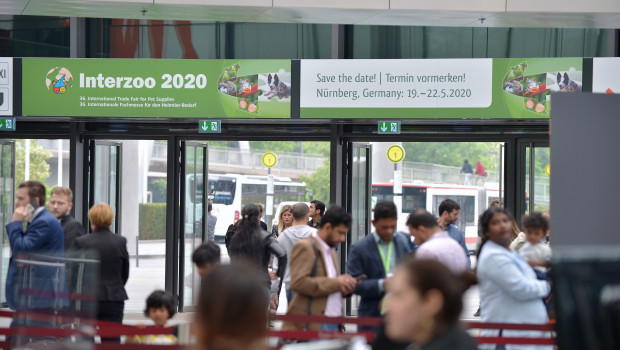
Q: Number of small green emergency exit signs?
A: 3